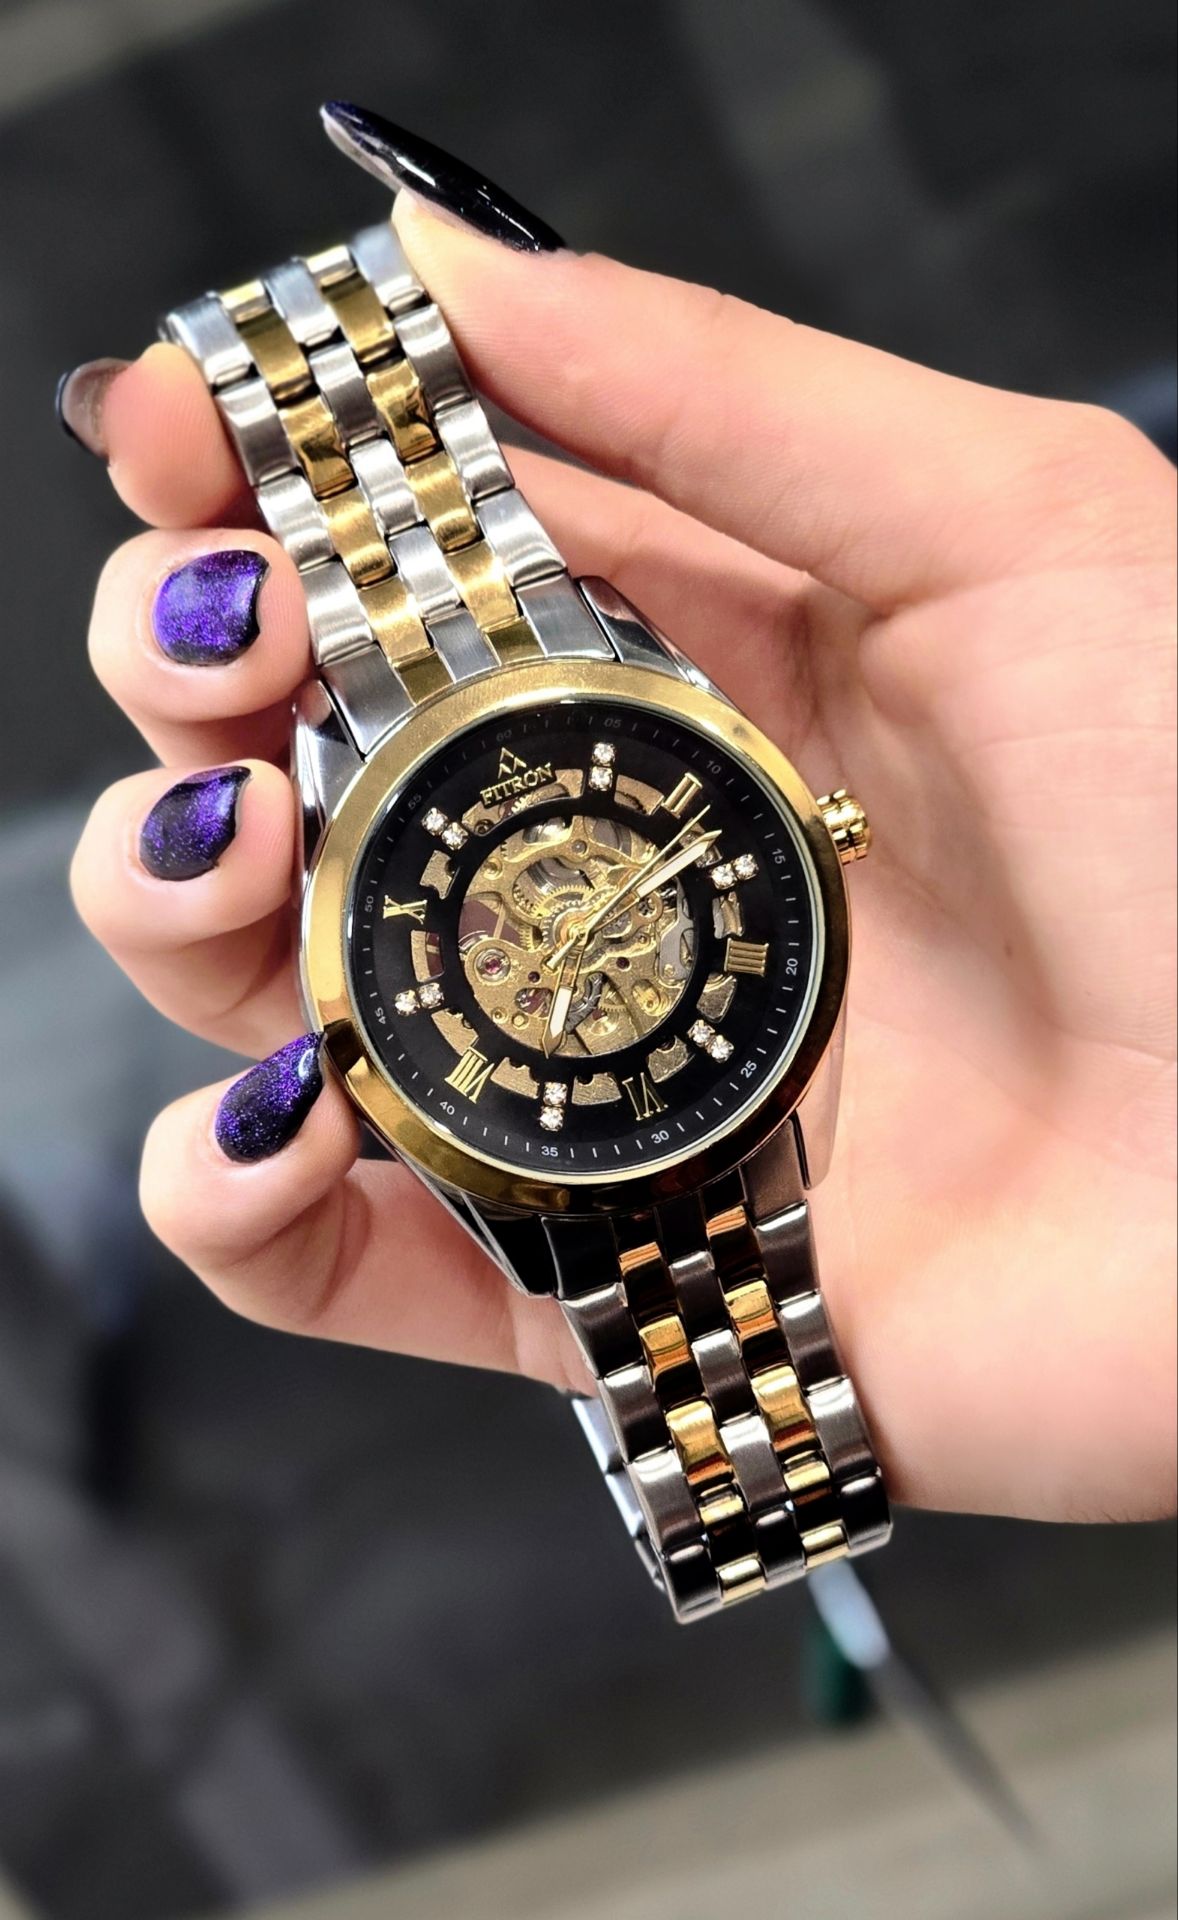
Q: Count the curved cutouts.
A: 11